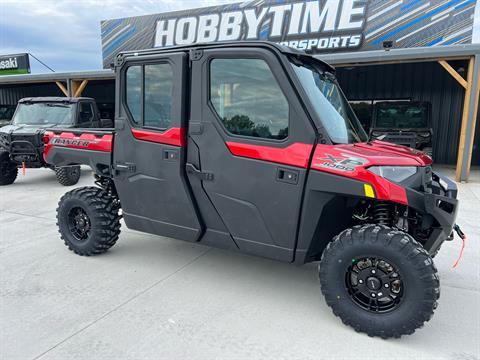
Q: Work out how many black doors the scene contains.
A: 2